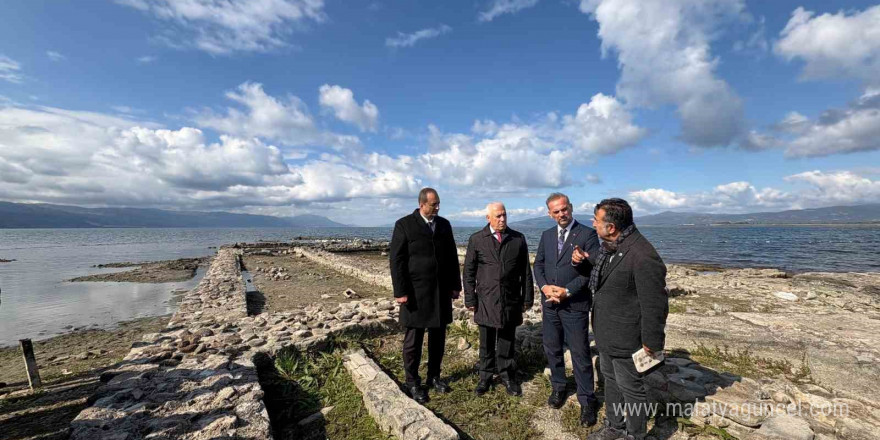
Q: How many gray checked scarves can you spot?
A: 1